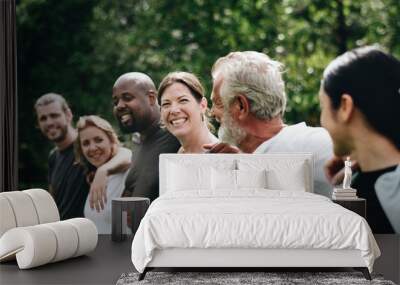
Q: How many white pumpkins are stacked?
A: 0